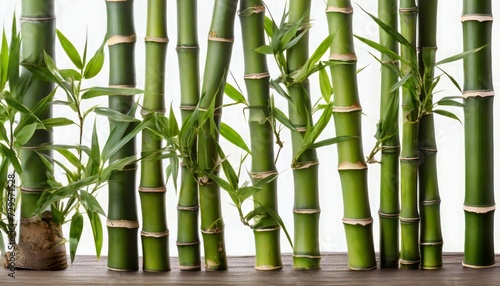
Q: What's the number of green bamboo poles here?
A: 12